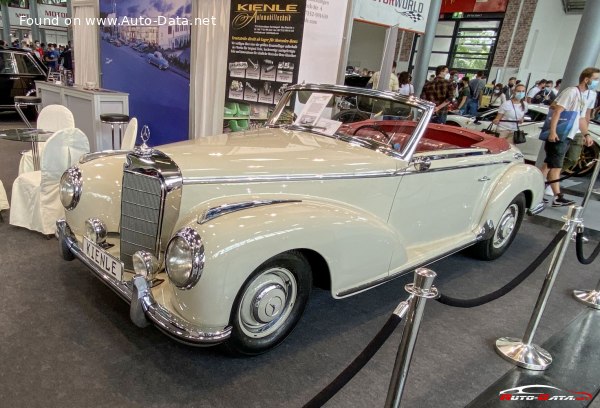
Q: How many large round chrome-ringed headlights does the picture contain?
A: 2